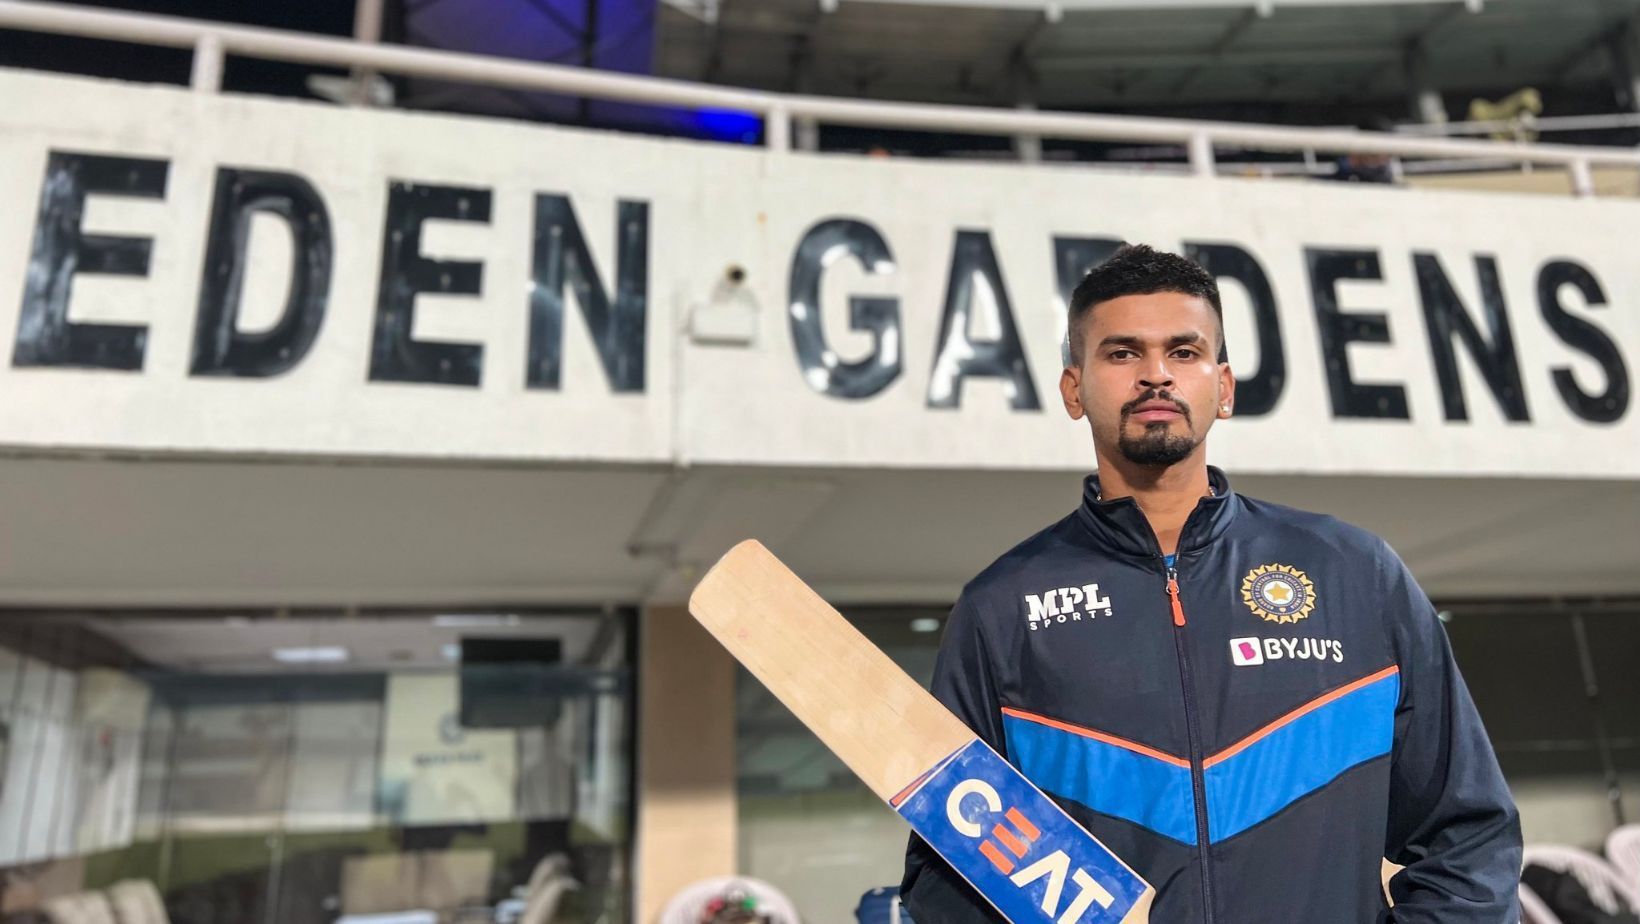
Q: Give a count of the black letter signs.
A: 11